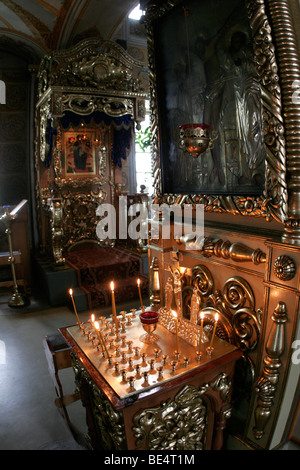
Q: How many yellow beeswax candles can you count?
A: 8